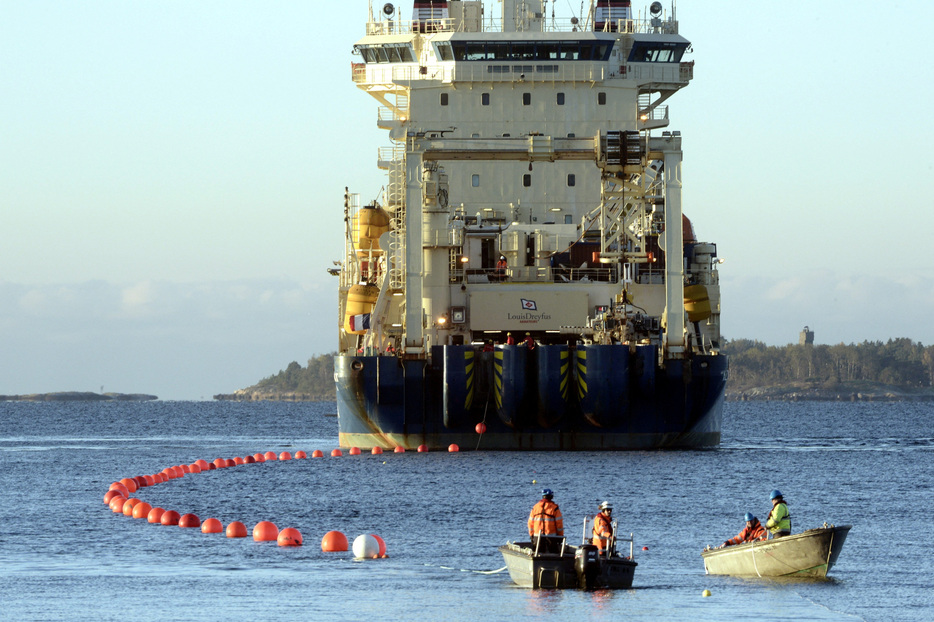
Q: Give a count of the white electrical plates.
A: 0